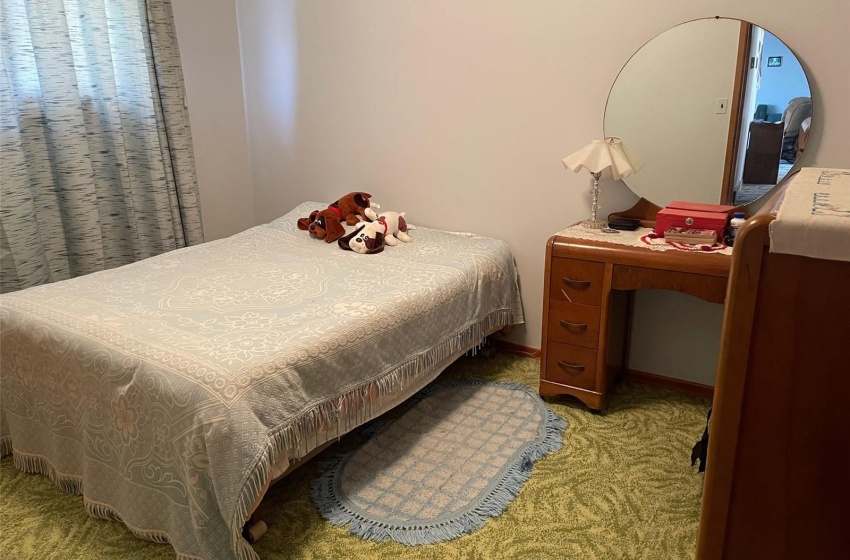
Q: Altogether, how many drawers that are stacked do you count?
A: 3